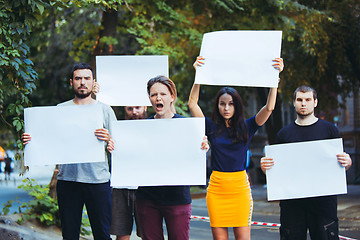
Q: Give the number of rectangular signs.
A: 5